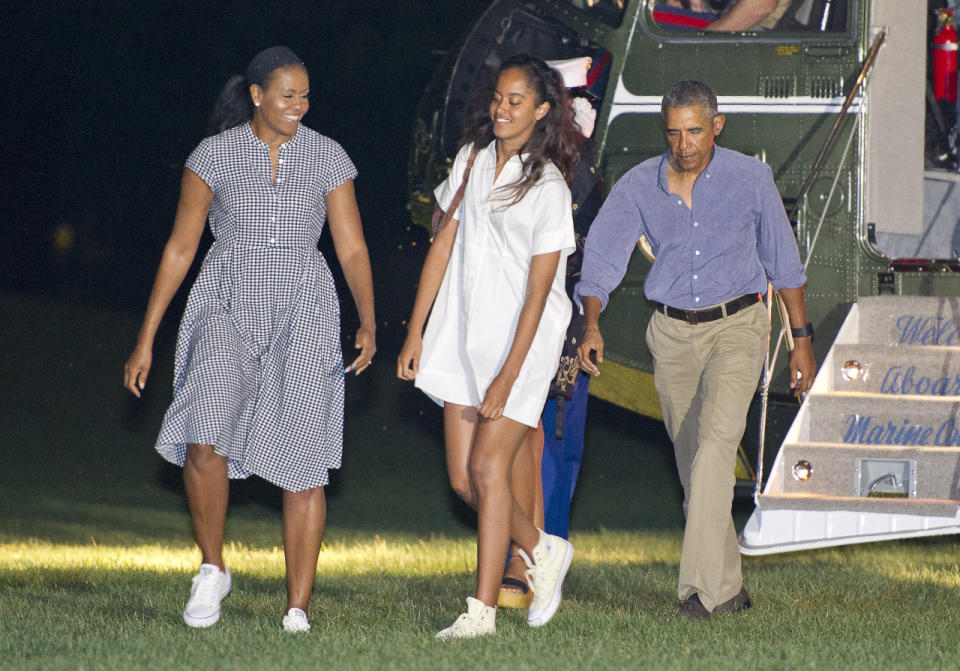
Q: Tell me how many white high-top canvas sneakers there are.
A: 2